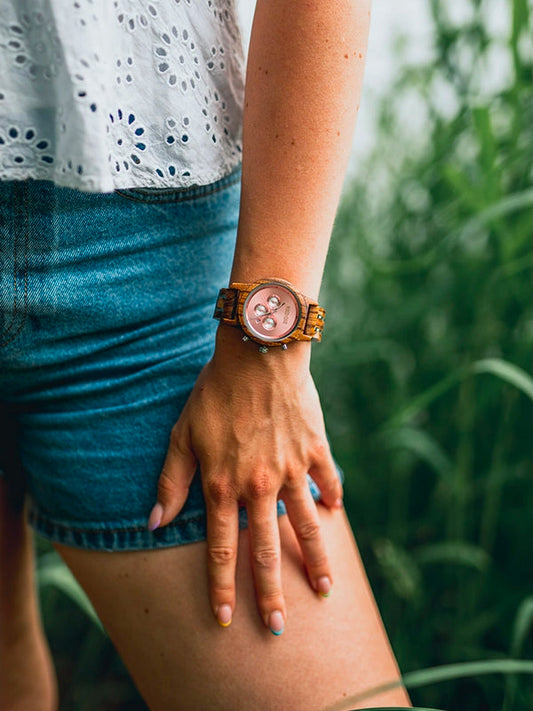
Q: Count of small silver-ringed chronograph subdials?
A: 3